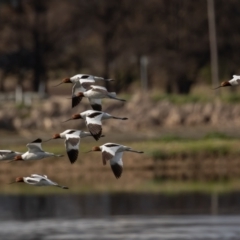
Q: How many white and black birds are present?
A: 9